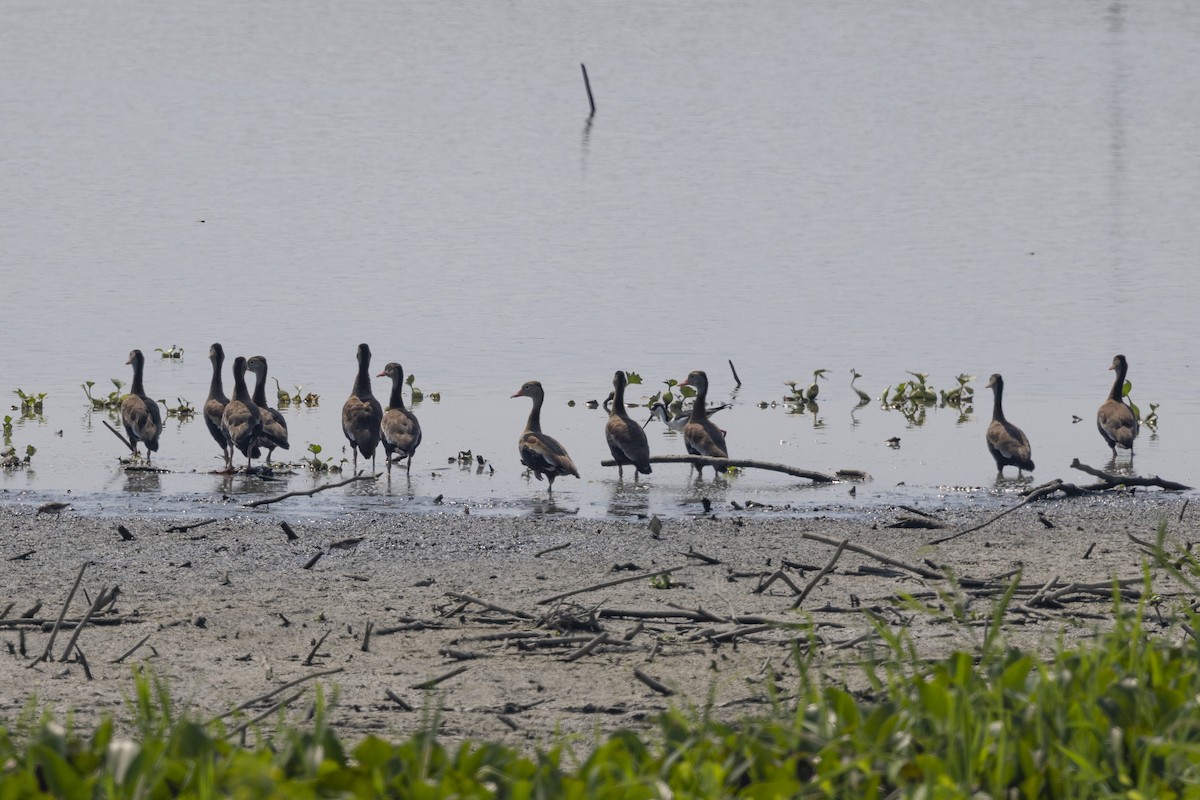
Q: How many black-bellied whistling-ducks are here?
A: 11